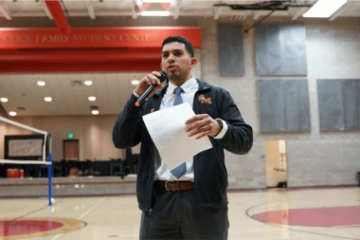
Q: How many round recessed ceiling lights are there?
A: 8